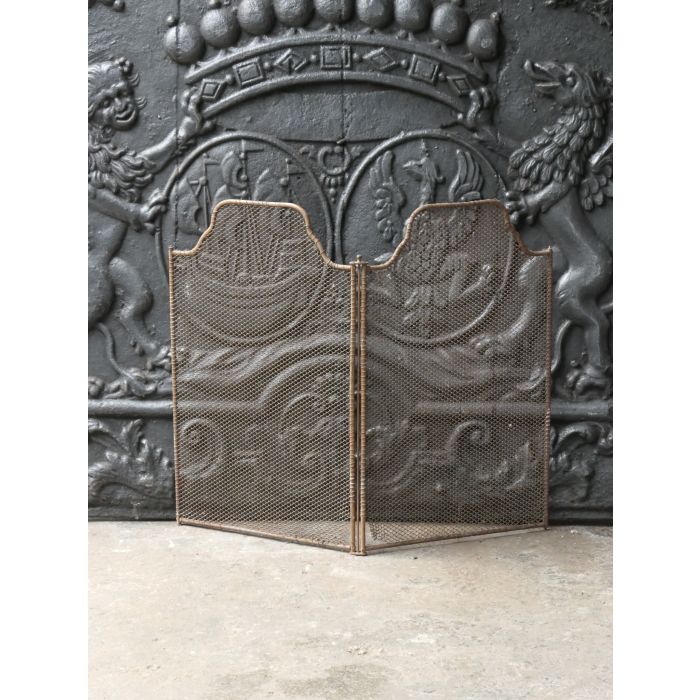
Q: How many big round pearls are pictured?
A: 9